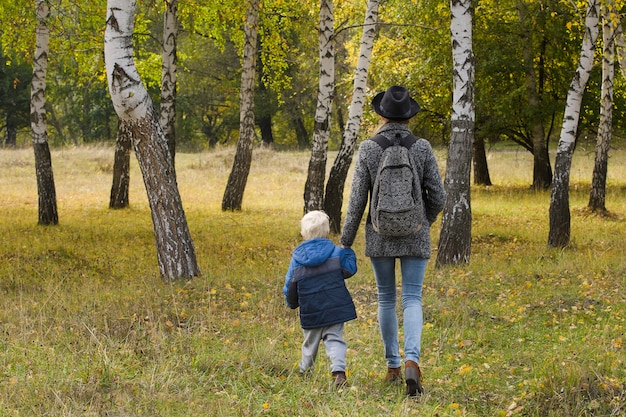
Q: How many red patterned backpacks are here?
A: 0